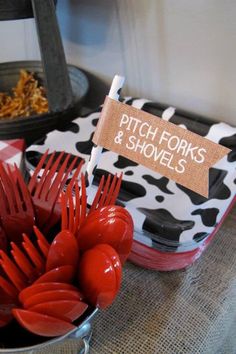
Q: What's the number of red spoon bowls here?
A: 11